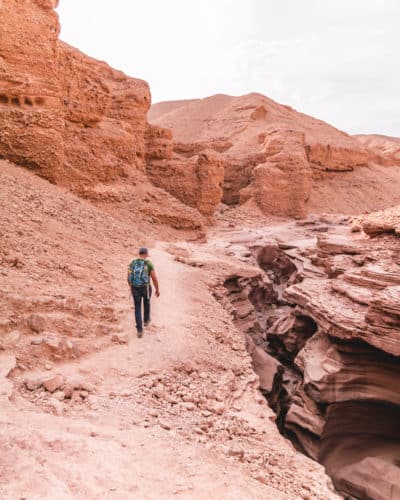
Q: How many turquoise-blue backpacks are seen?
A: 1